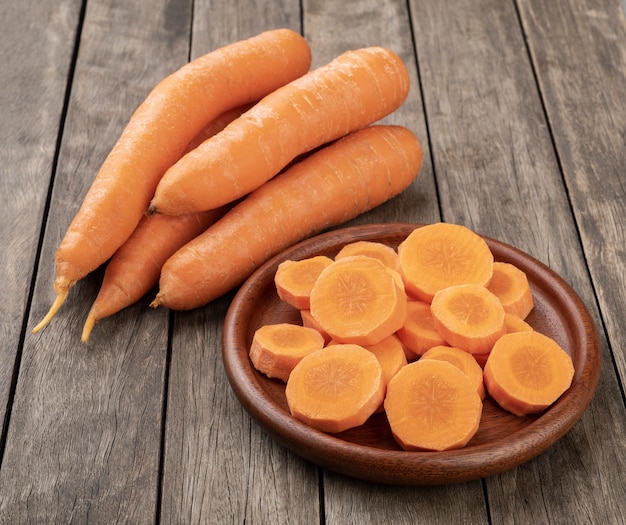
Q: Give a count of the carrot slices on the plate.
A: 15